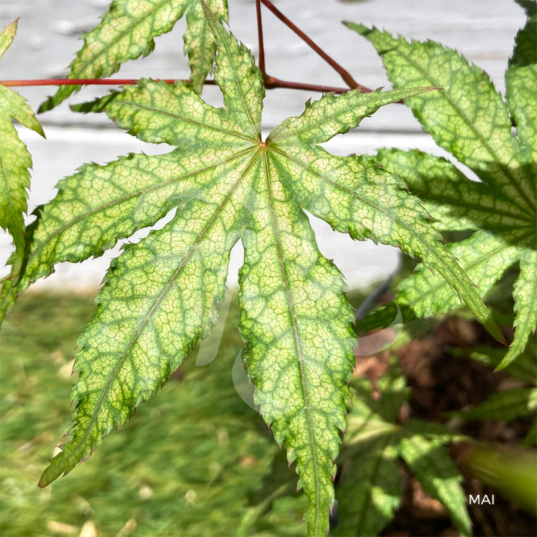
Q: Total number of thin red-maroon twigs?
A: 3